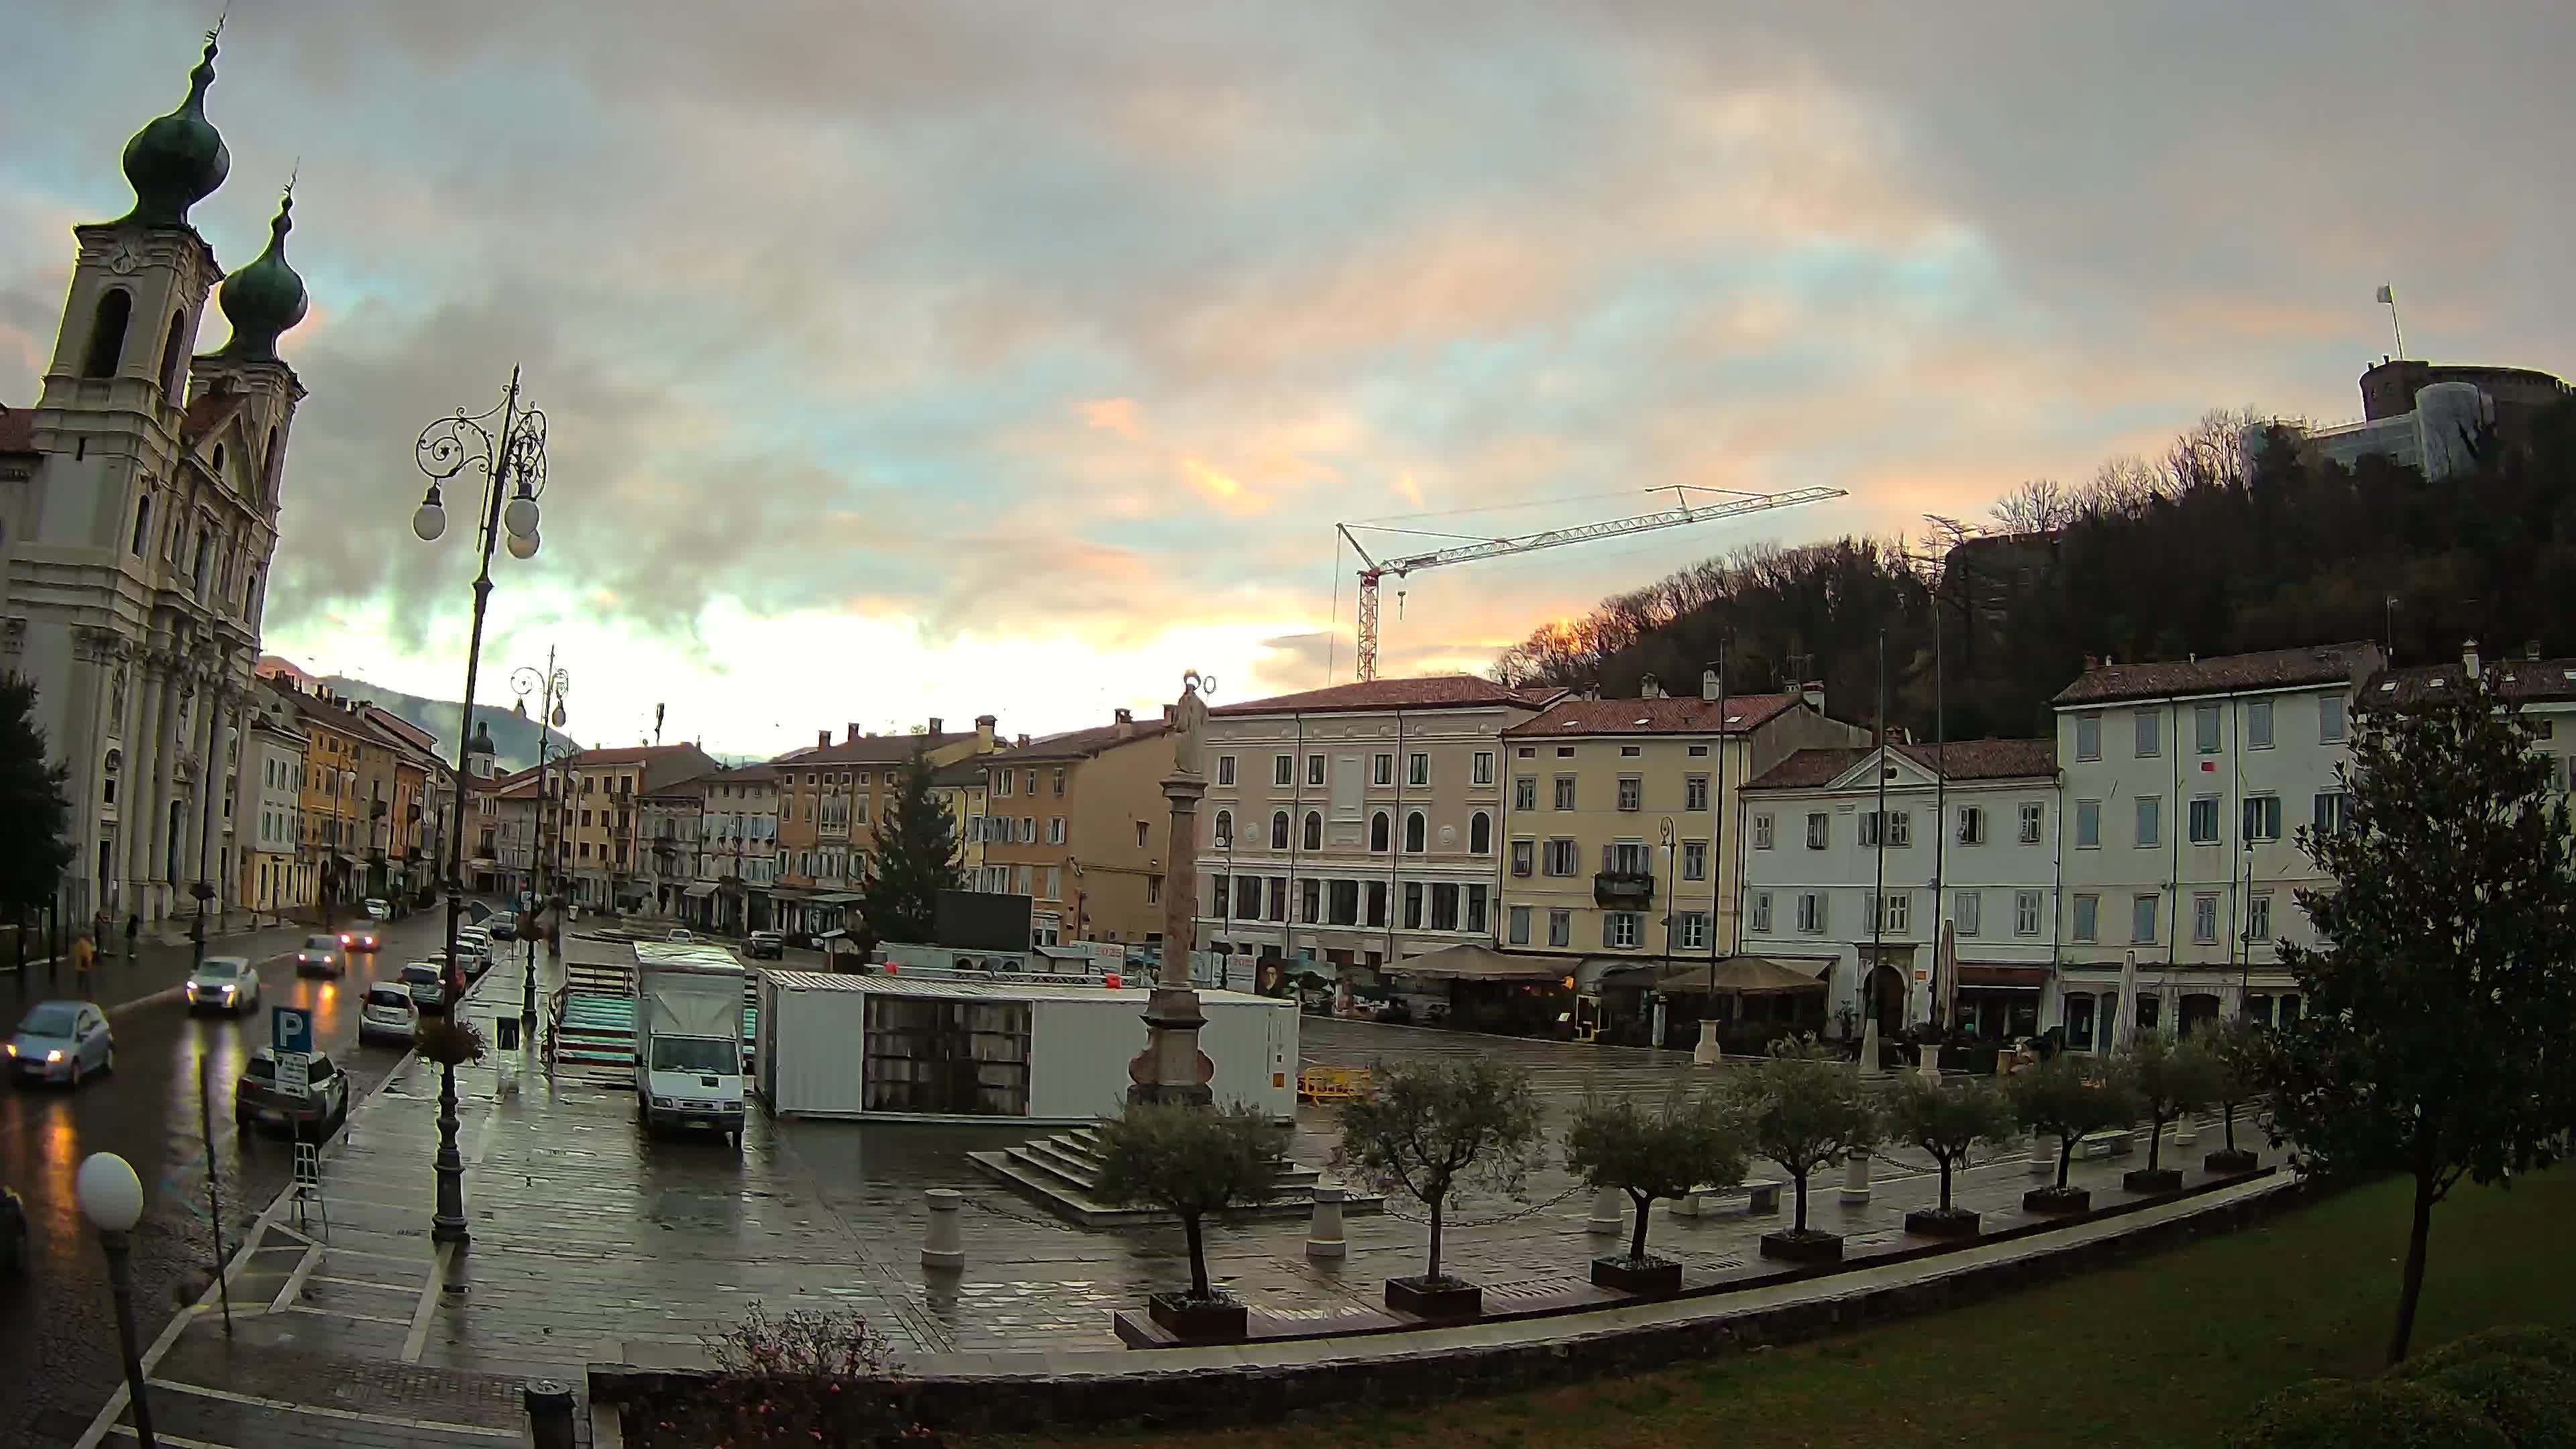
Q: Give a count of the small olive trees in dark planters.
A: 8